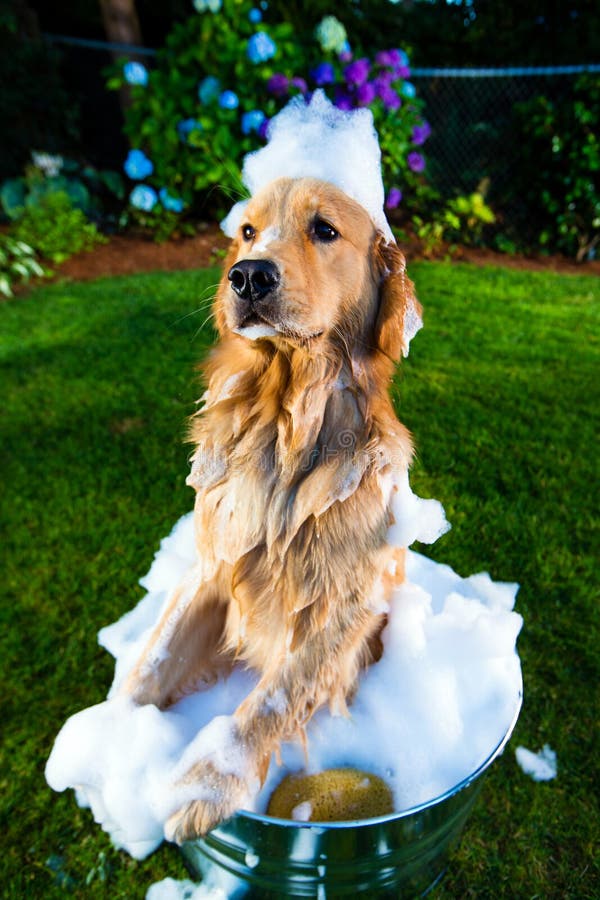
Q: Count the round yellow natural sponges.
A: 1